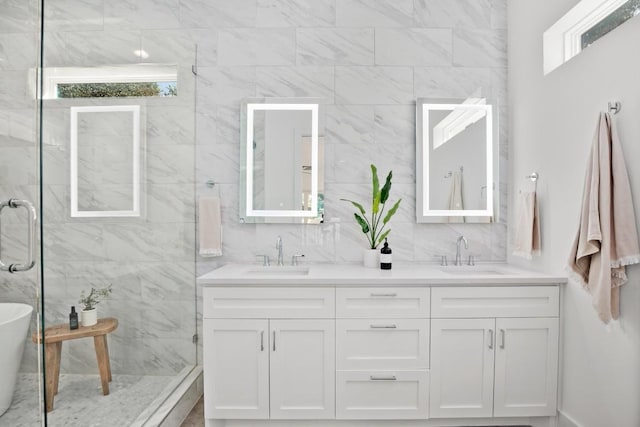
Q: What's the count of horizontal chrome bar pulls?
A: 3